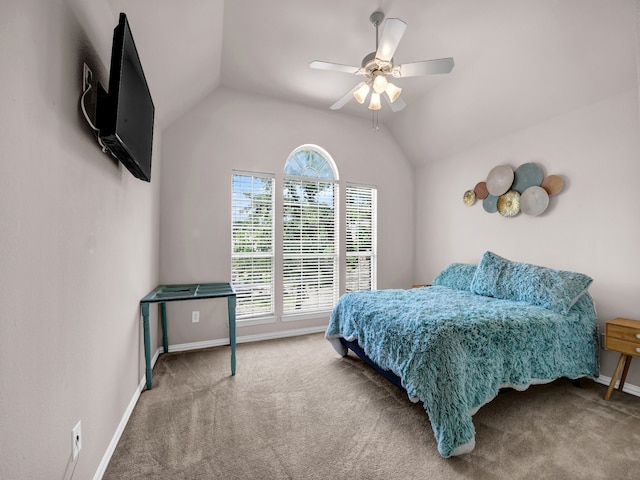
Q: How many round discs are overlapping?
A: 8